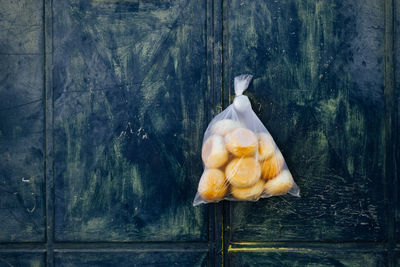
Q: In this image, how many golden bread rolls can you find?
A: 9